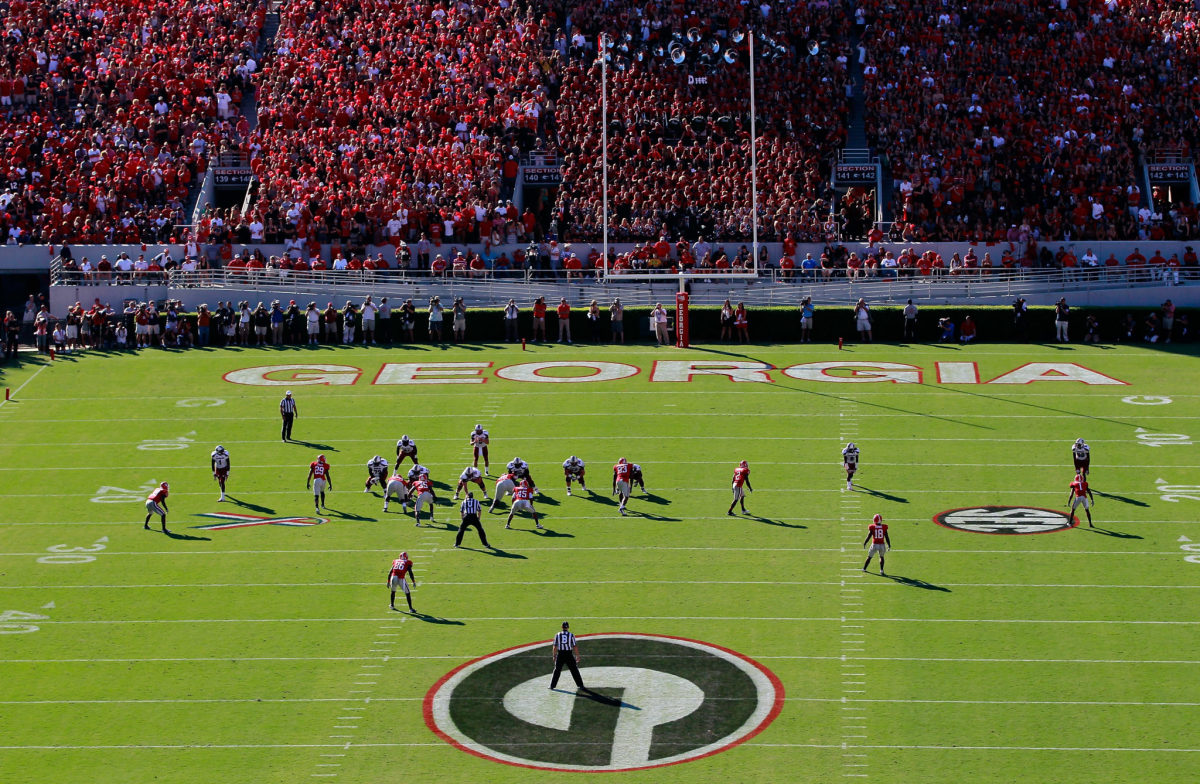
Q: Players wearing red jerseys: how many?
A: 11